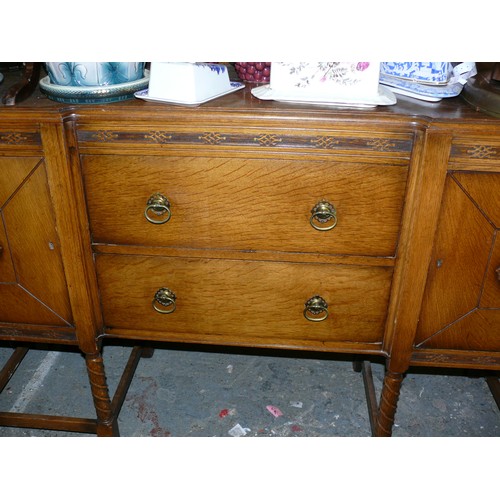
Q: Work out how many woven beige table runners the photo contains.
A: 0